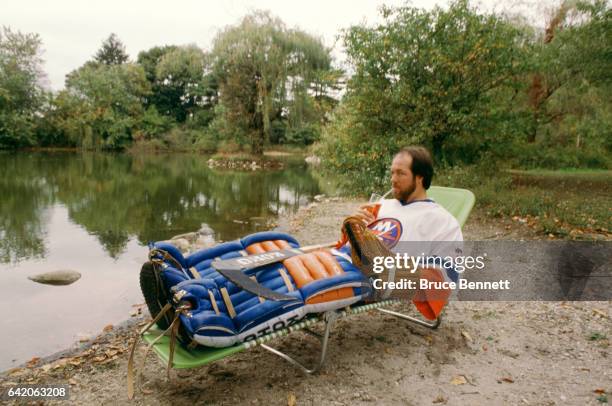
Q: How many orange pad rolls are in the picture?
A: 6